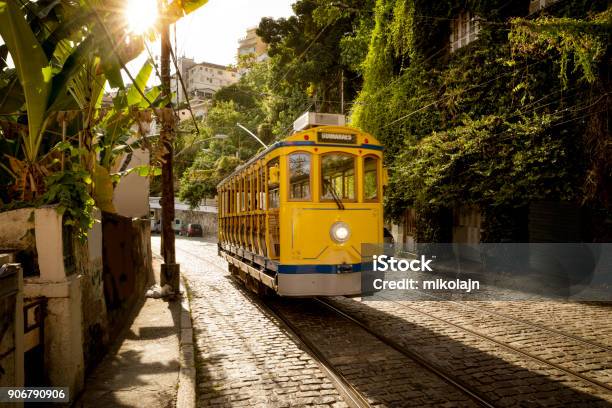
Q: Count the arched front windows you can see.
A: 3